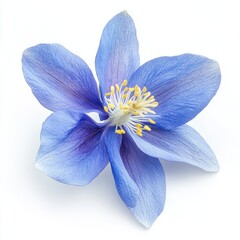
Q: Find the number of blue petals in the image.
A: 6